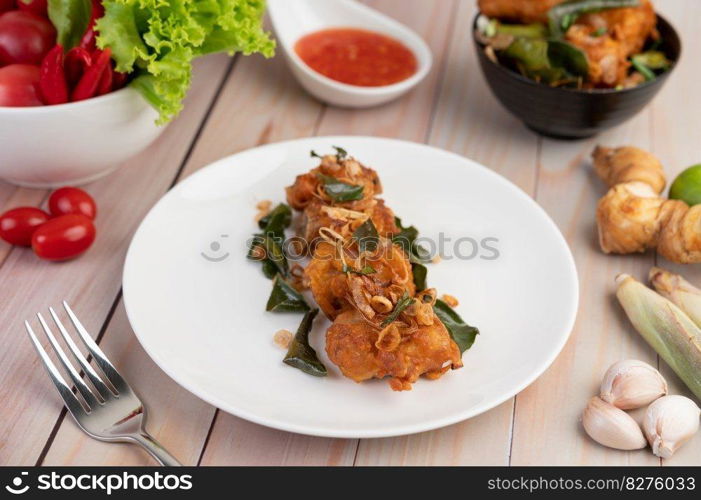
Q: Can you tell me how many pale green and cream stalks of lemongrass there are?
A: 2